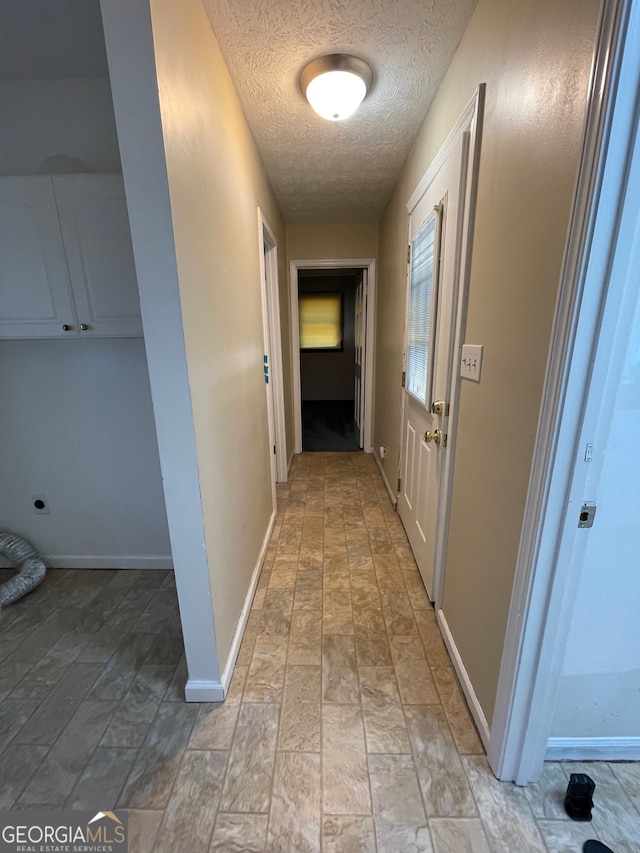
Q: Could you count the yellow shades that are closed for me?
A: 1